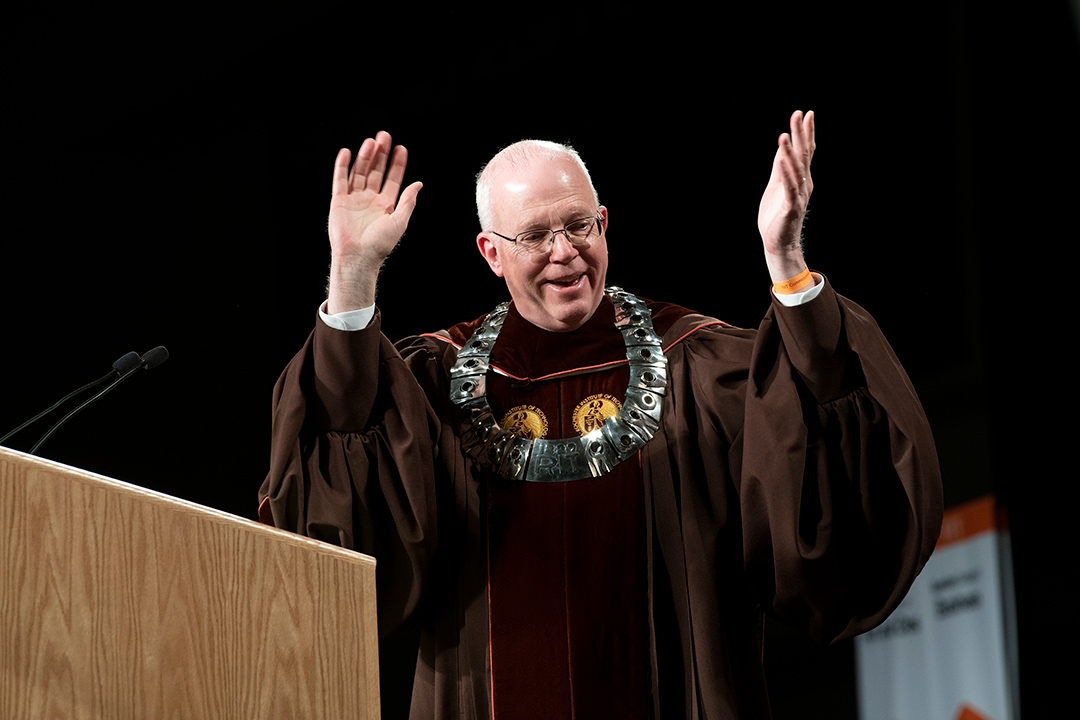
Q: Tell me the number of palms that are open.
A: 2